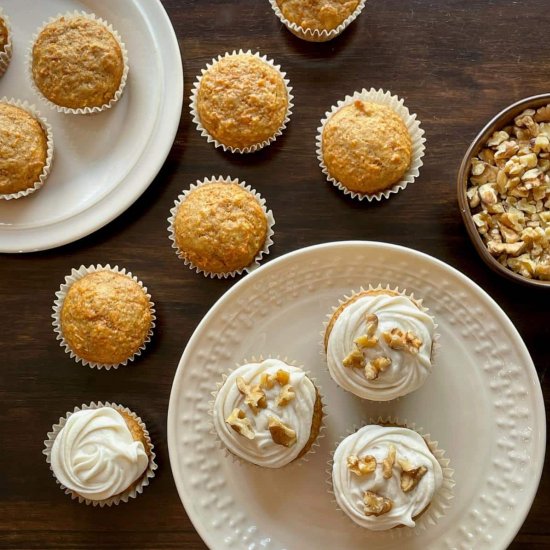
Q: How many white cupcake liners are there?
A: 12